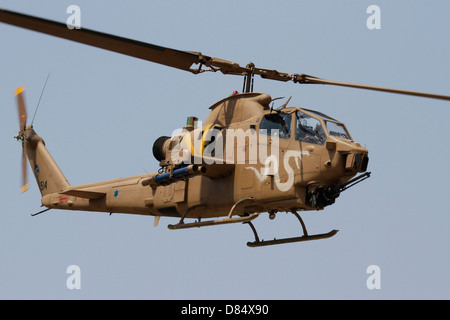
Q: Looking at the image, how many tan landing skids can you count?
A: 2